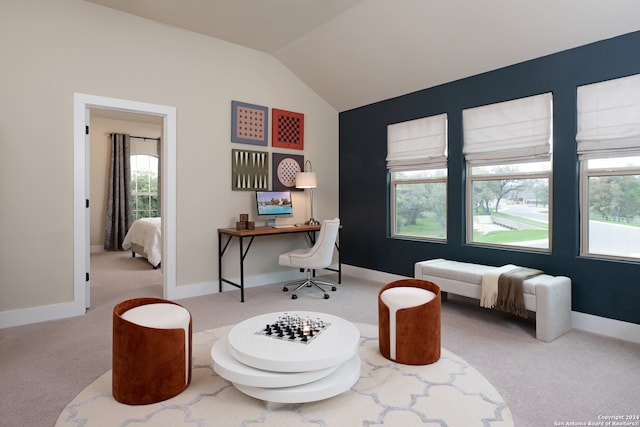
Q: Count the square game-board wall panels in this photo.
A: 4